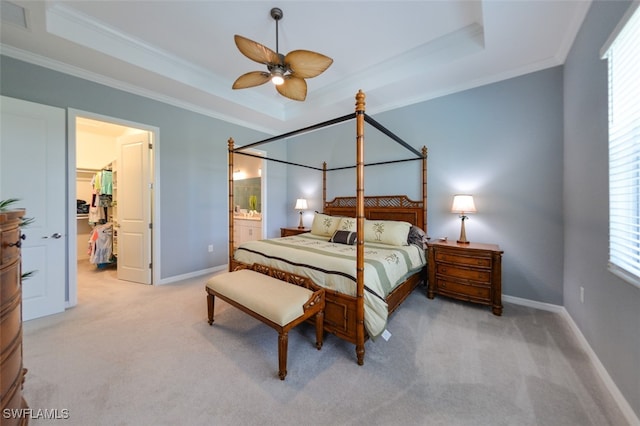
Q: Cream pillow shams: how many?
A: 3